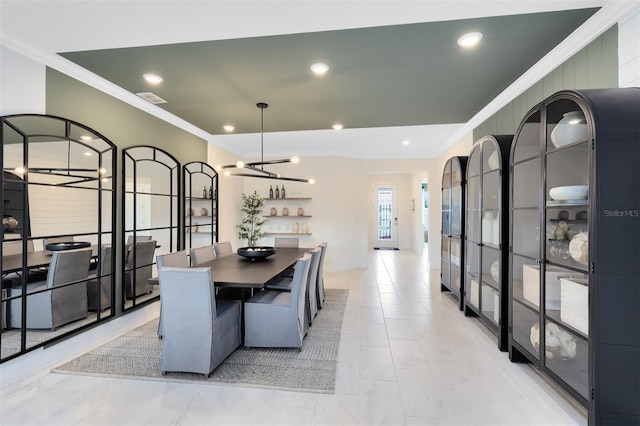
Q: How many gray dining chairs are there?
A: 8